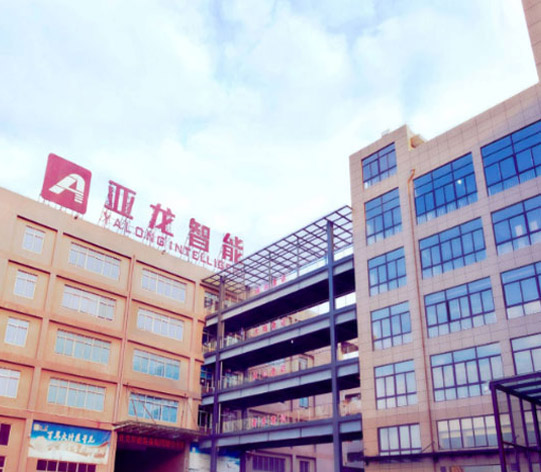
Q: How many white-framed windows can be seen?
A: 12